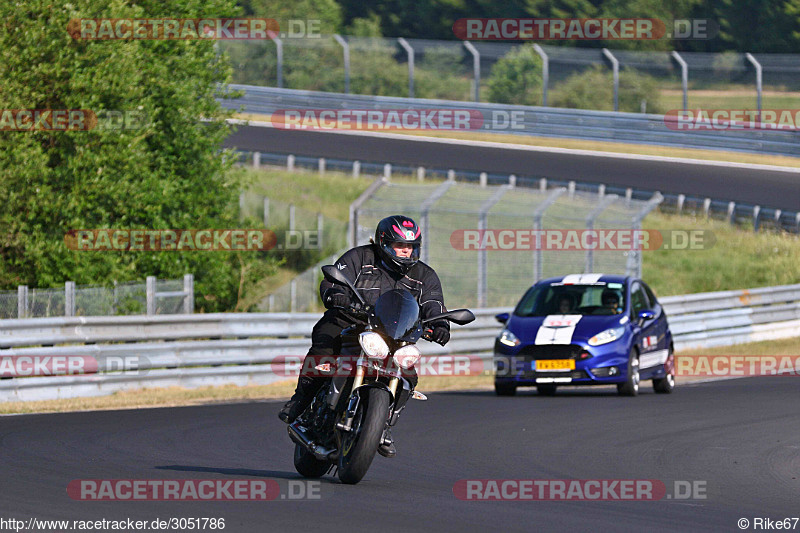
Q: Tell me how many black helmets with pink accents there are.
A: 1